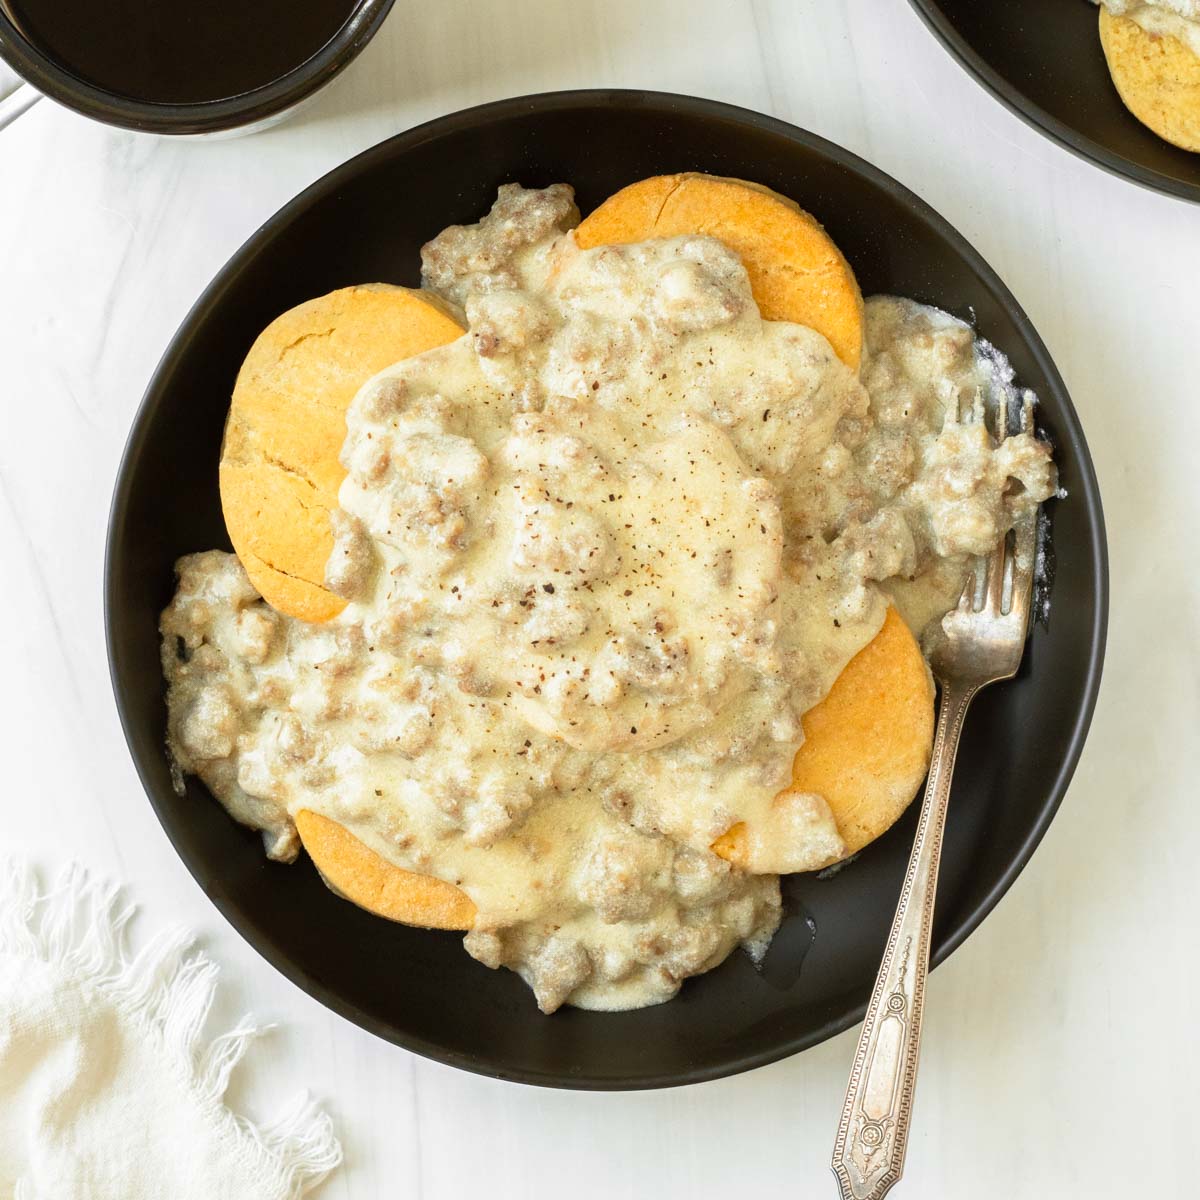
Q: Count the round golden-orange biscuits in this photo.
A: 5